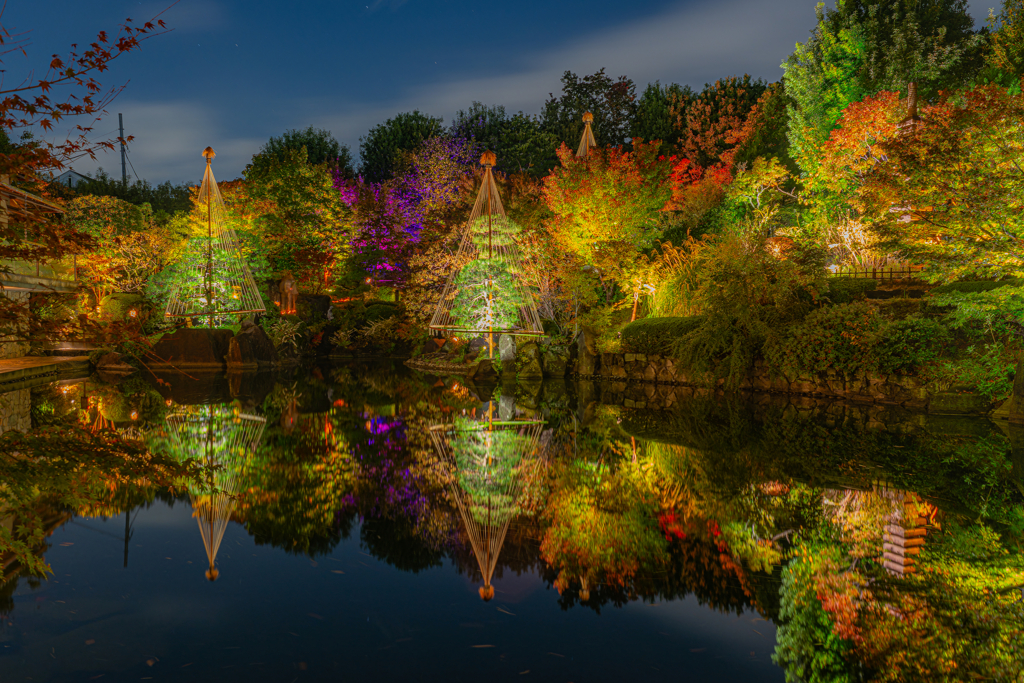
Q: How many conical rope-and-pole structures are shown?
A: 3